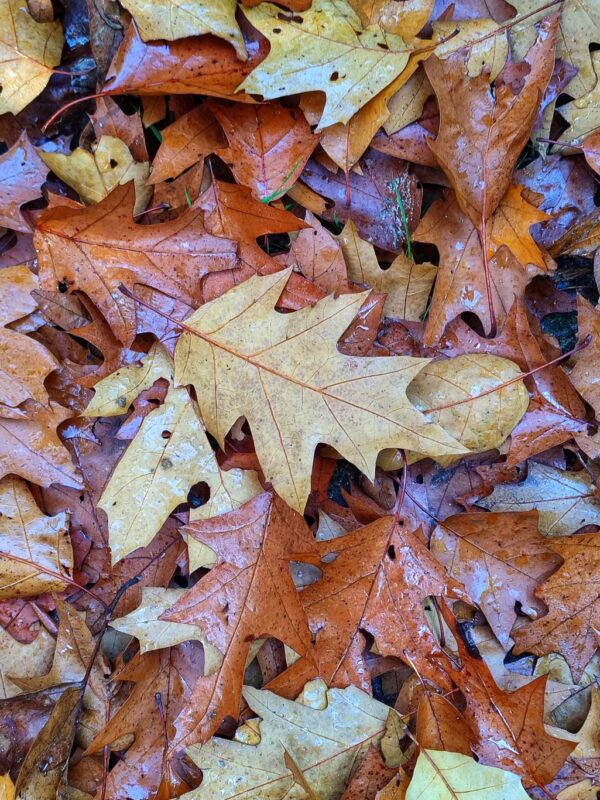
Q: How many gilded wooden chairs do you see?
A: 0